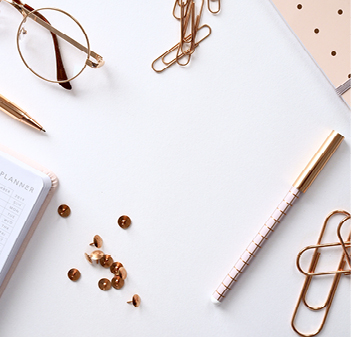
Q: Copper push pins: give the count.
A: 12